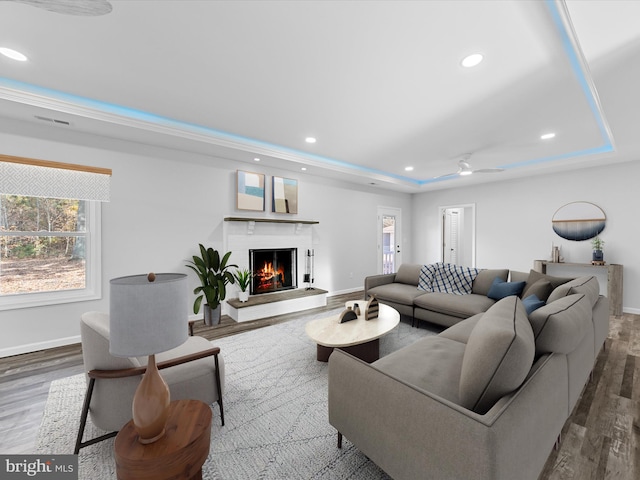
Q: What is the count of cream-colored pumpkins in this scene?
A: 0